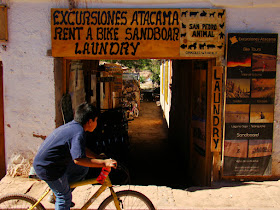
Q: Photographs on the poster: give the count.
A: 8